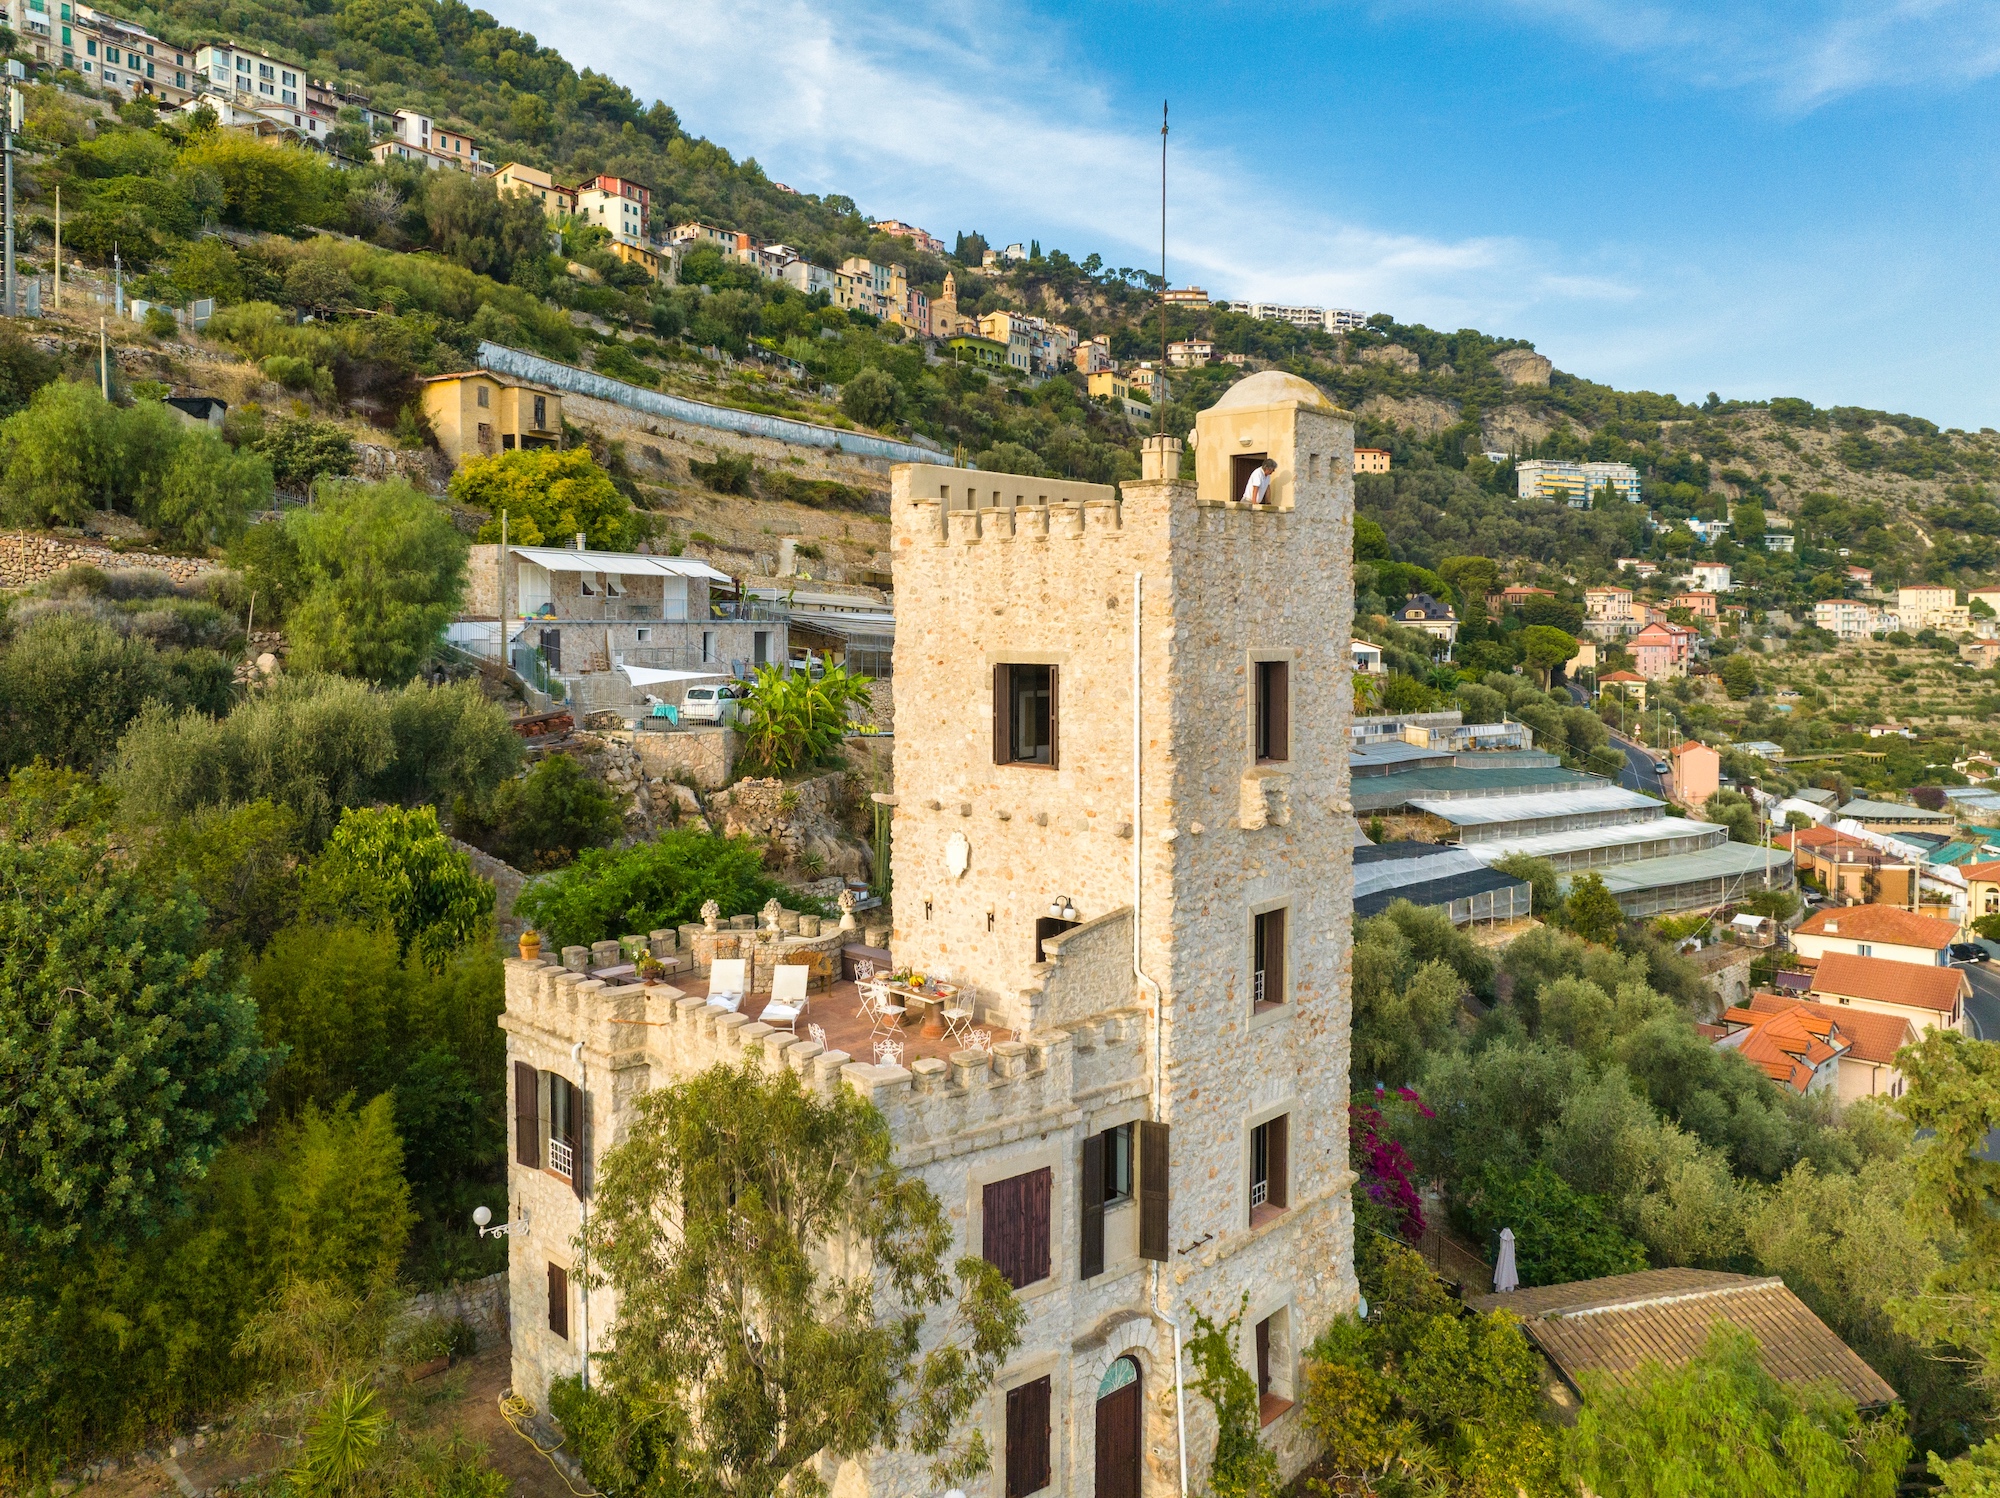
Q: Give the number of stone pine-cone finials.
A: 3